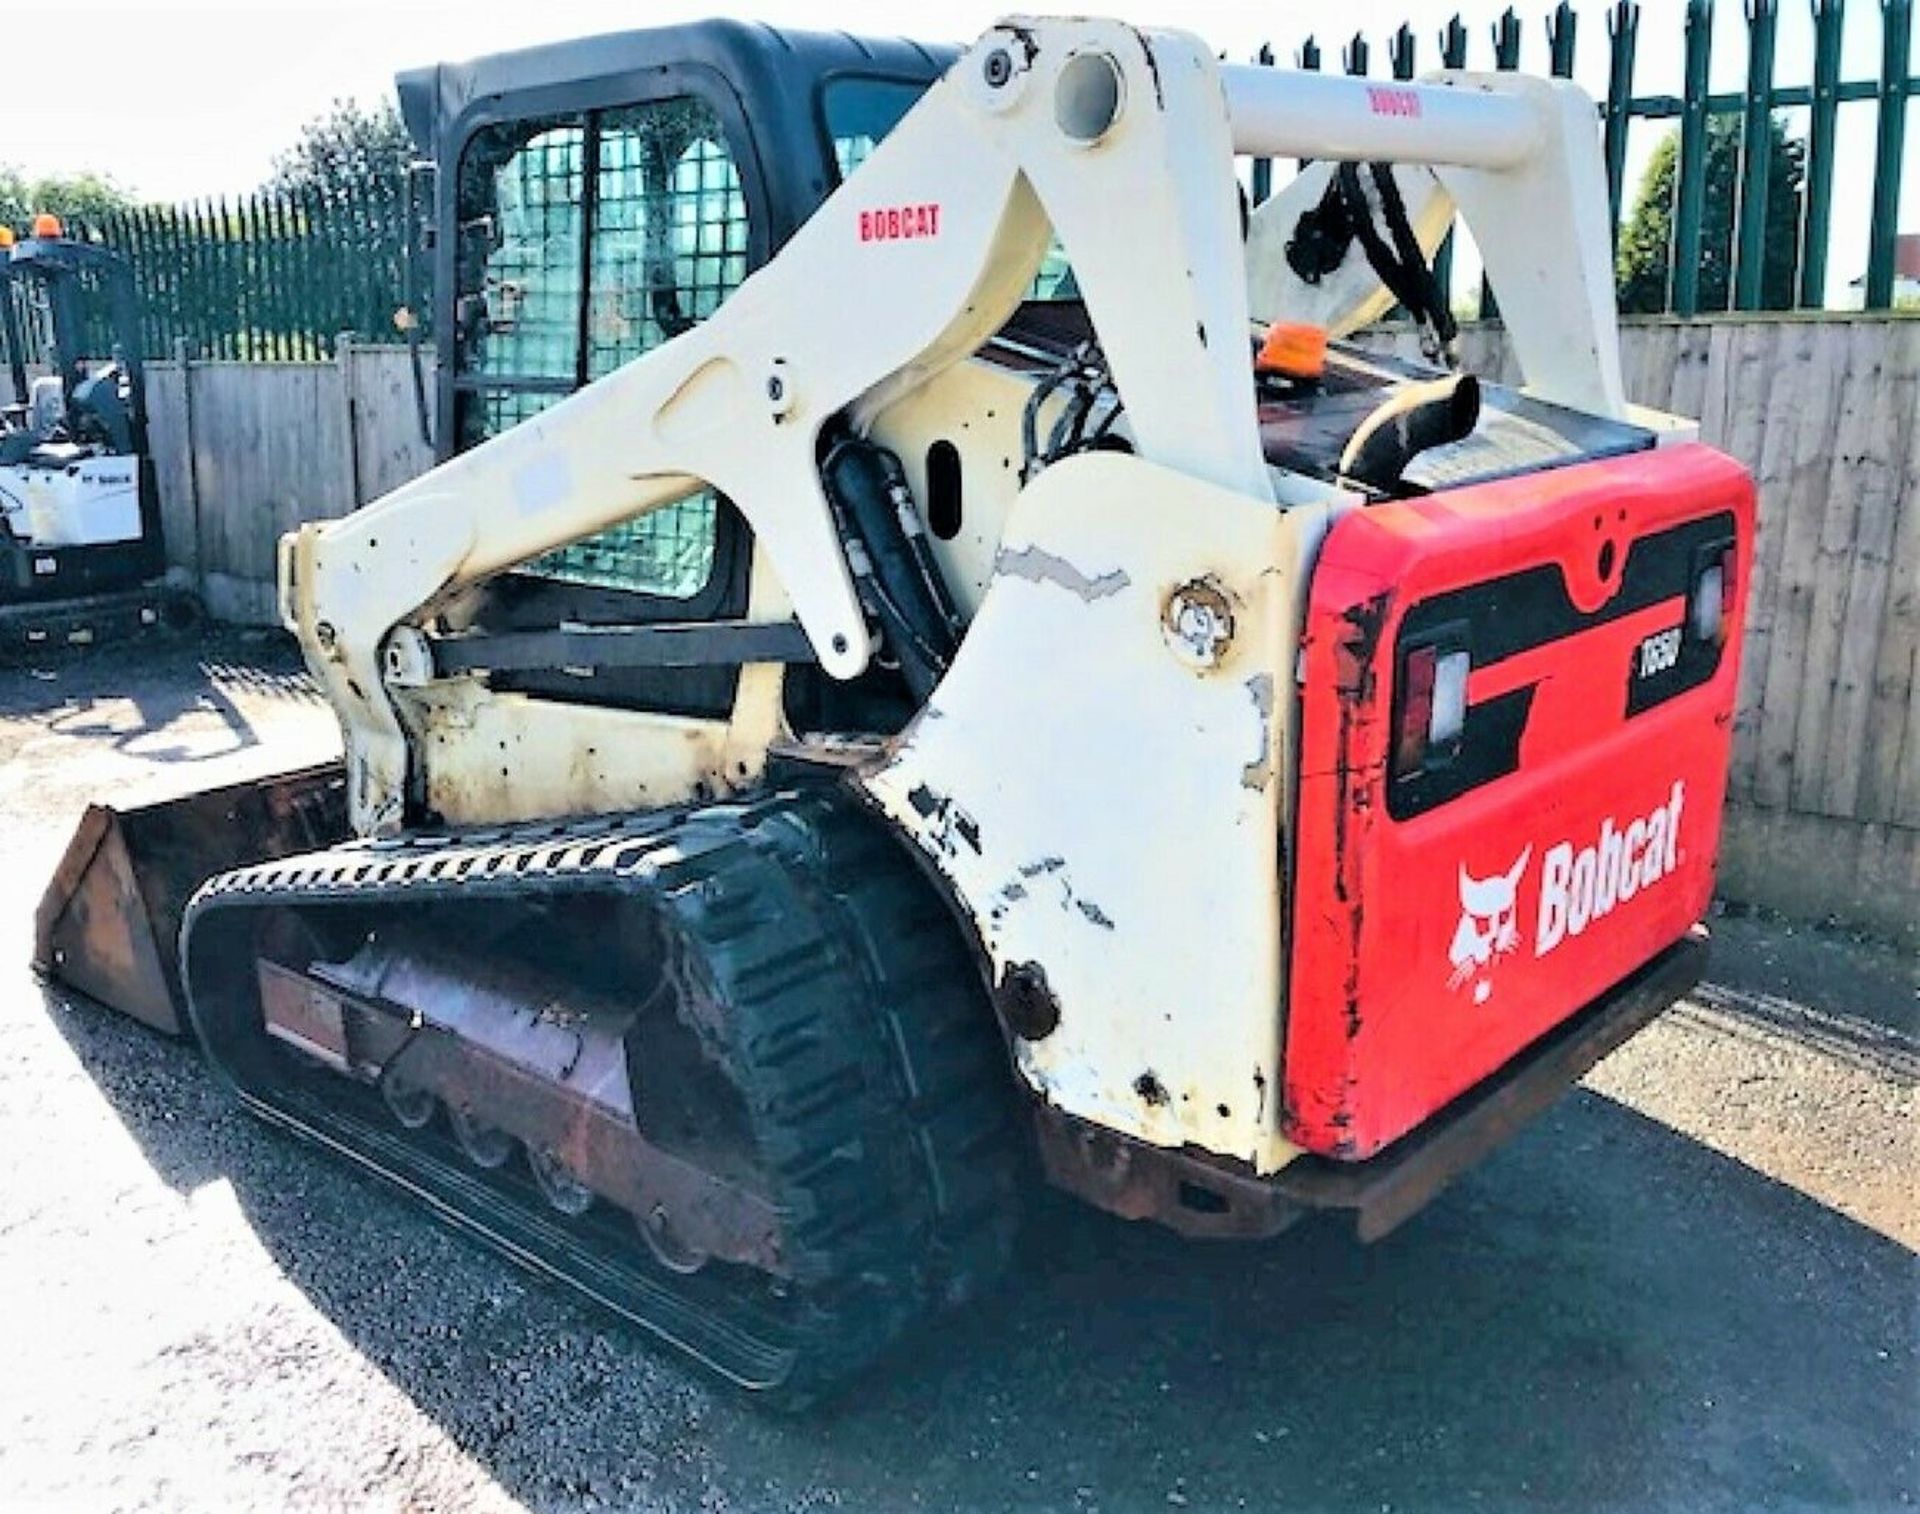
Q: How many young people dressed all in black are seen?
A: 0